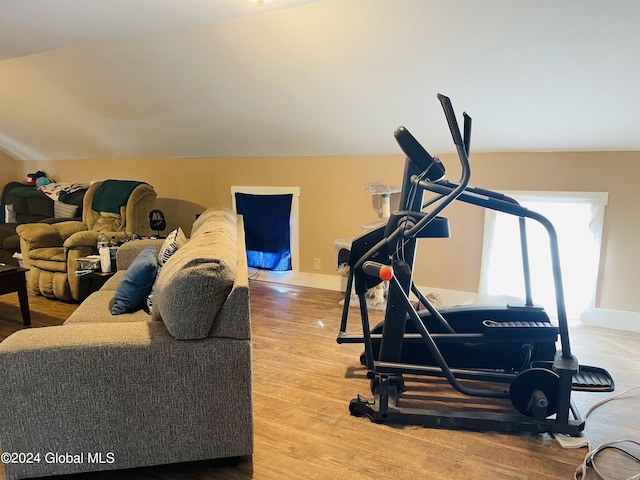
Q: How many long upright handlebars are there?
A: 2